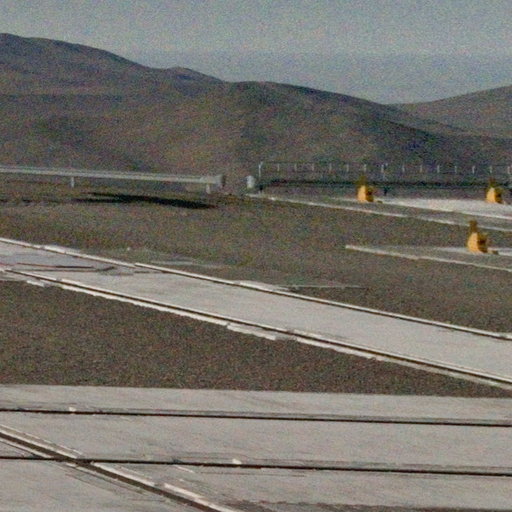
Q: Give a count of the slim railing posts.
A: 15